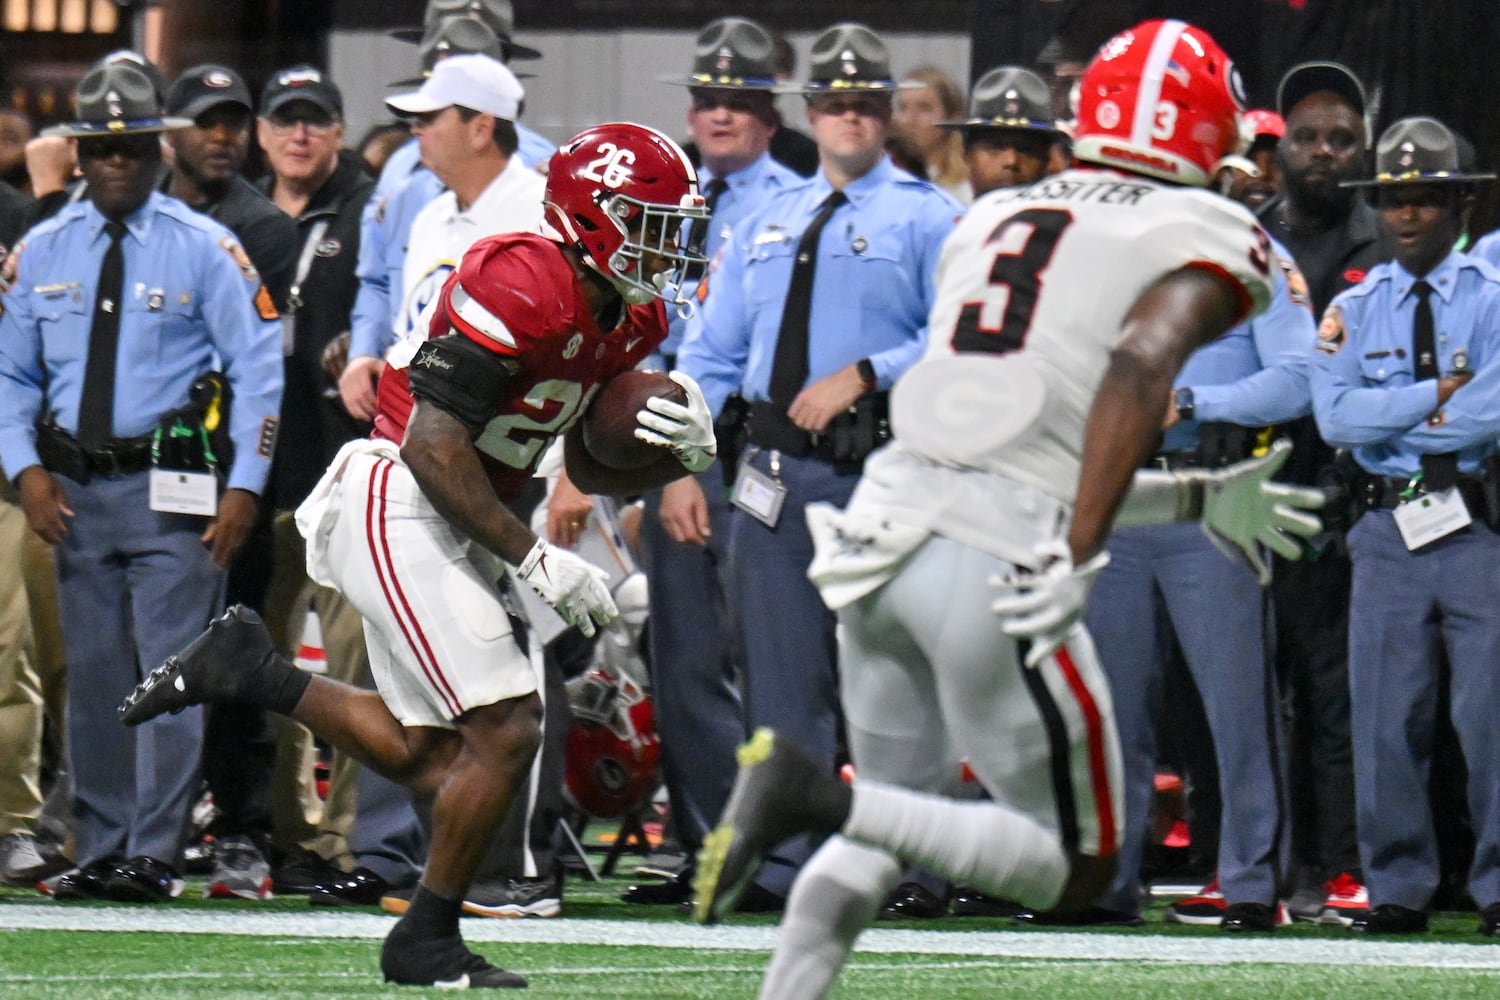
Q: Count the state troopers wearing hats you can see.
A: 7